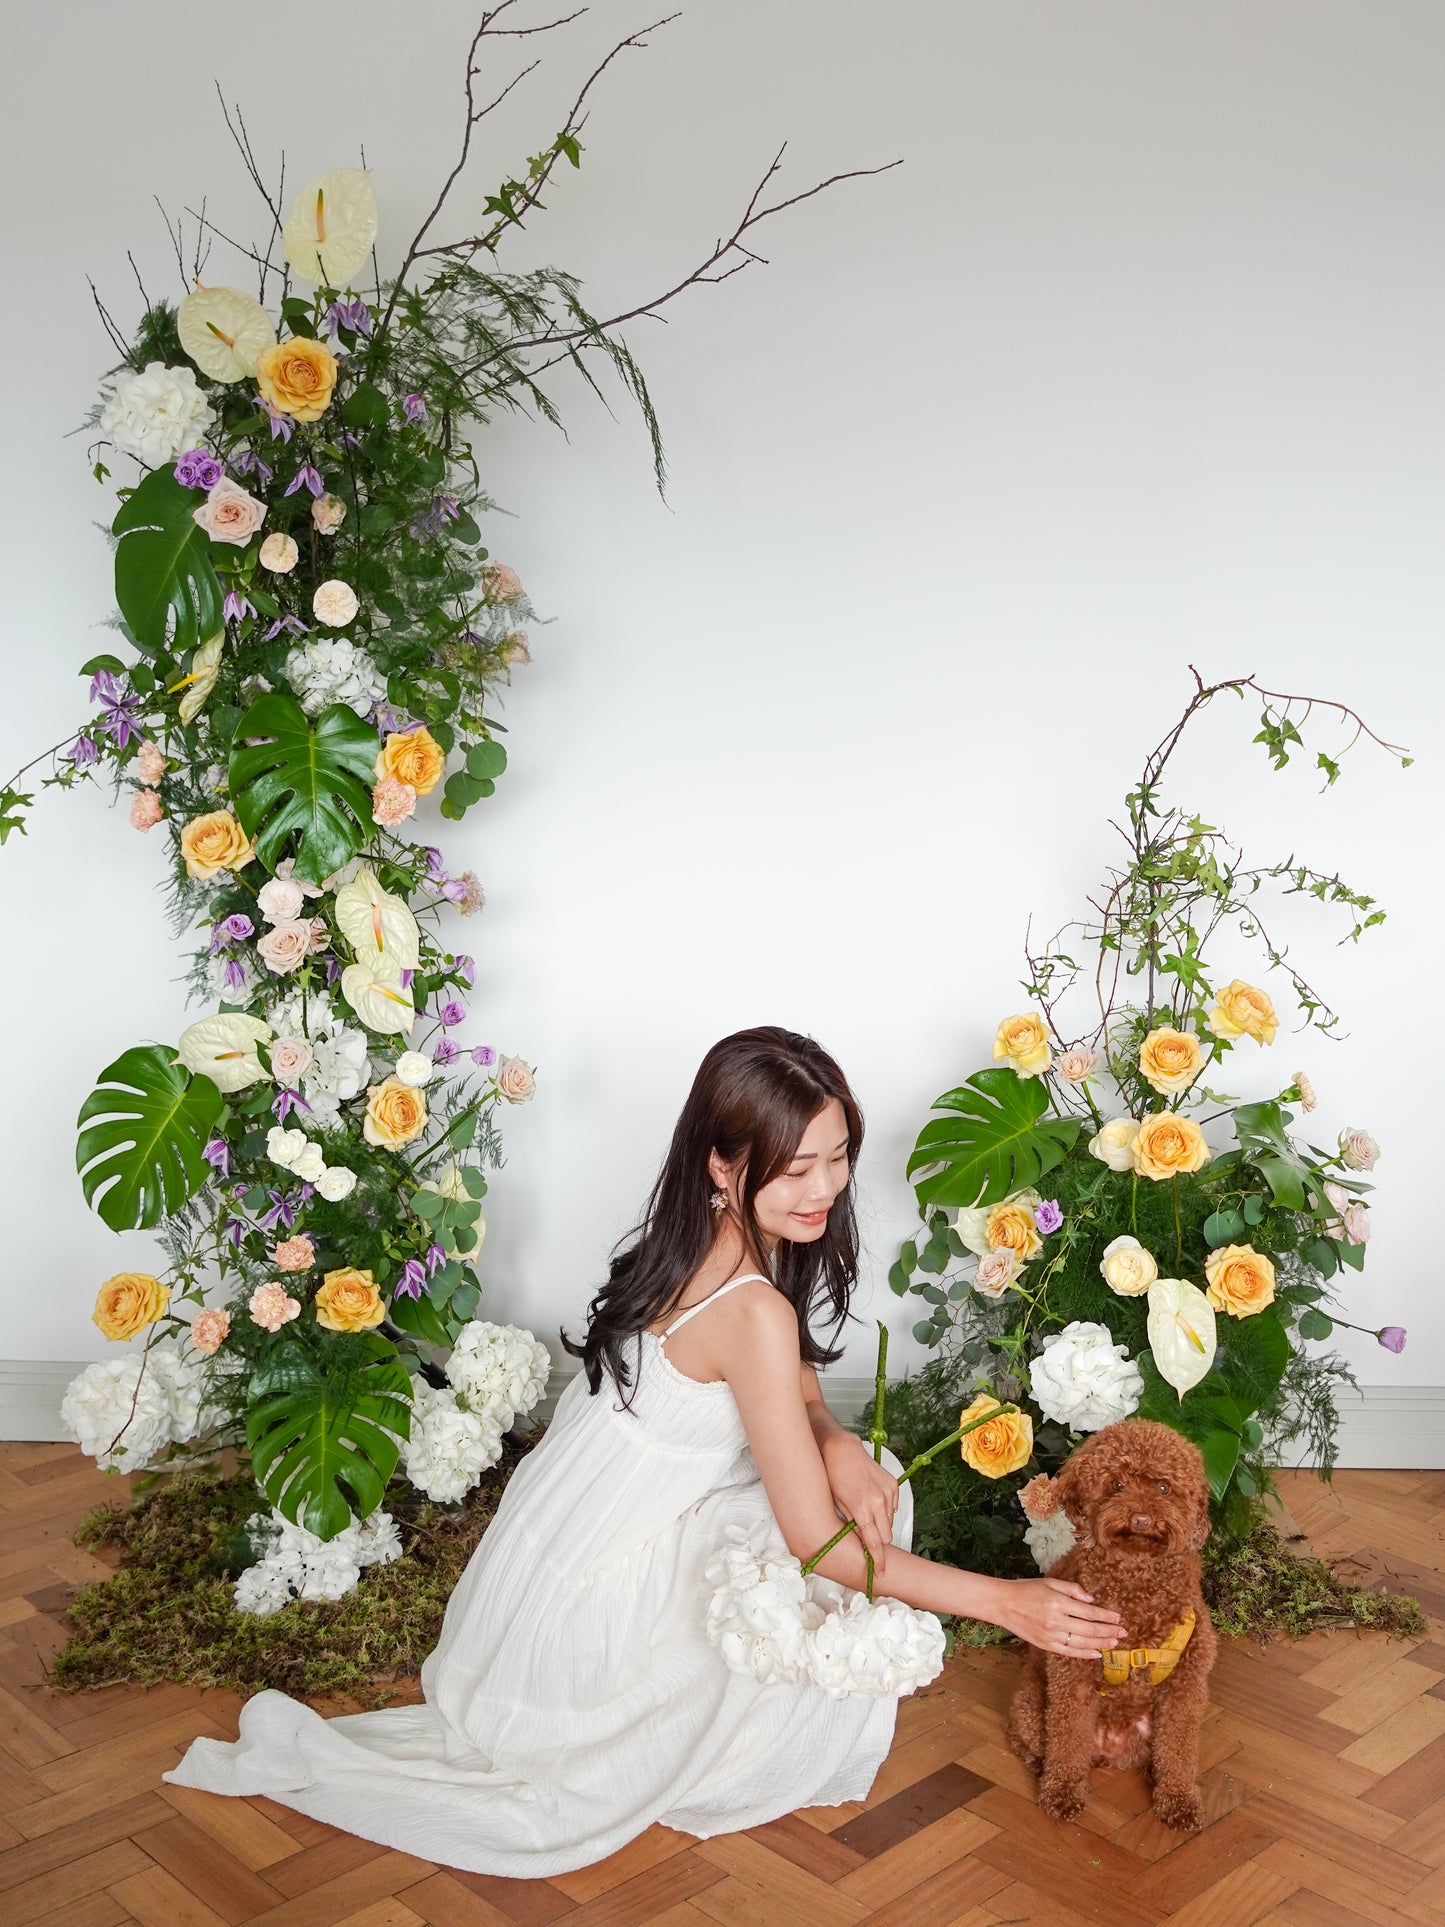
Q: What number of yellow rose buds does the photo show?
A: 13